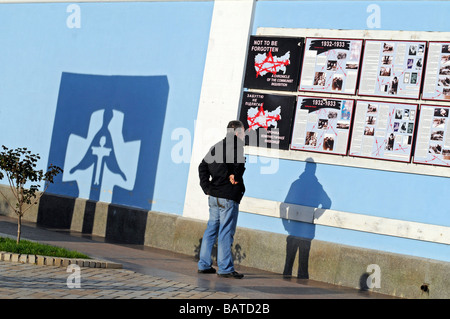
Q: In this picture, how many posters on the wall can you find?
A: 8